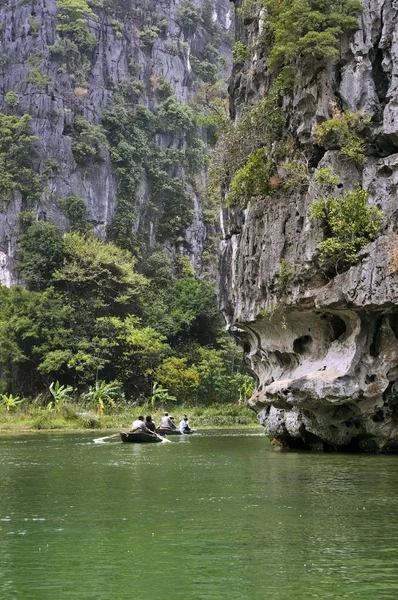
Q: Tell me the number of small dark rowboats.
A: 2